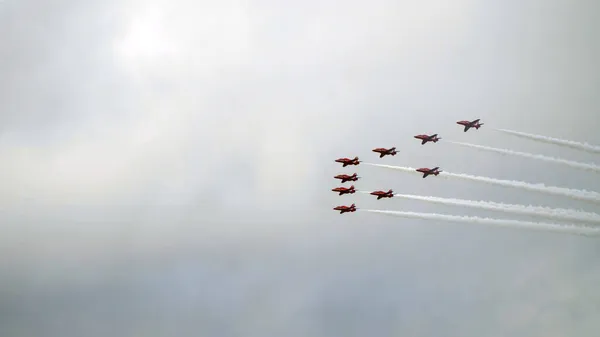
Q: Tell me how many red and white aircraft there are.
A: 9